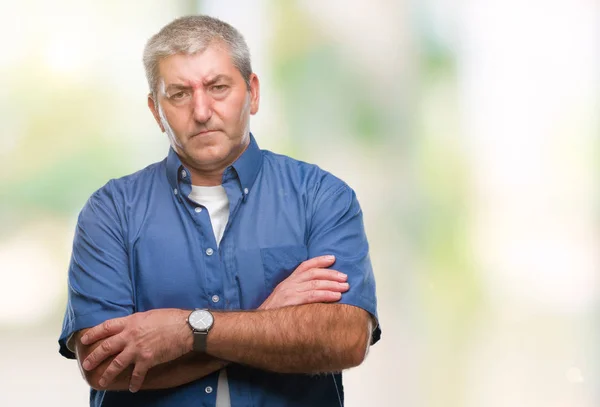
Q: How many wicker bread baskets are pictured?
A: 0